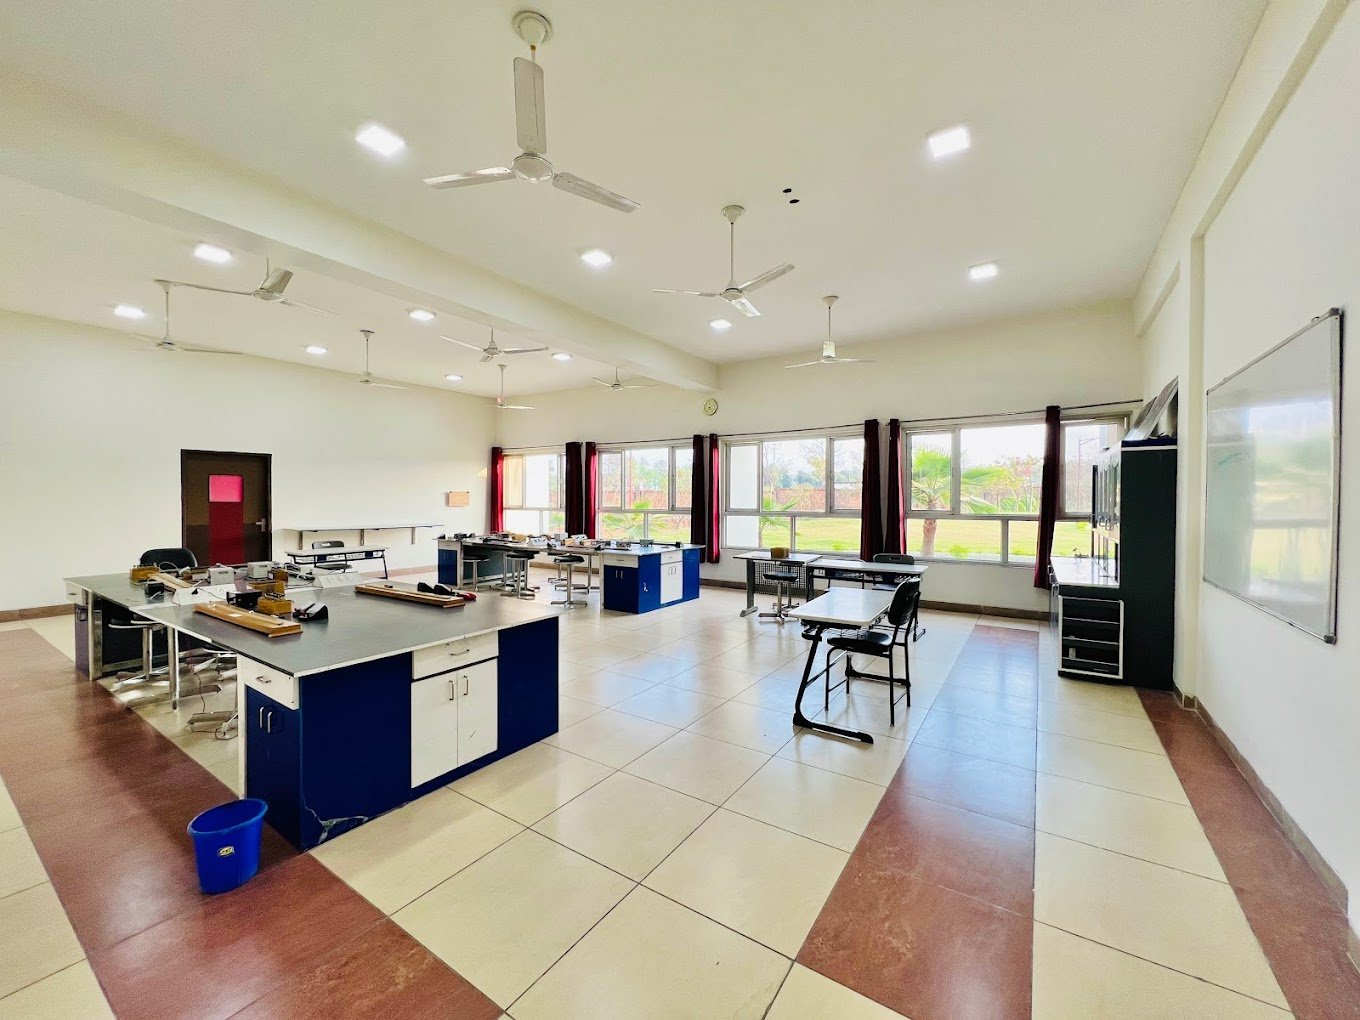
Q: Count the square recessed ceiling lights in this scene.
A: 11